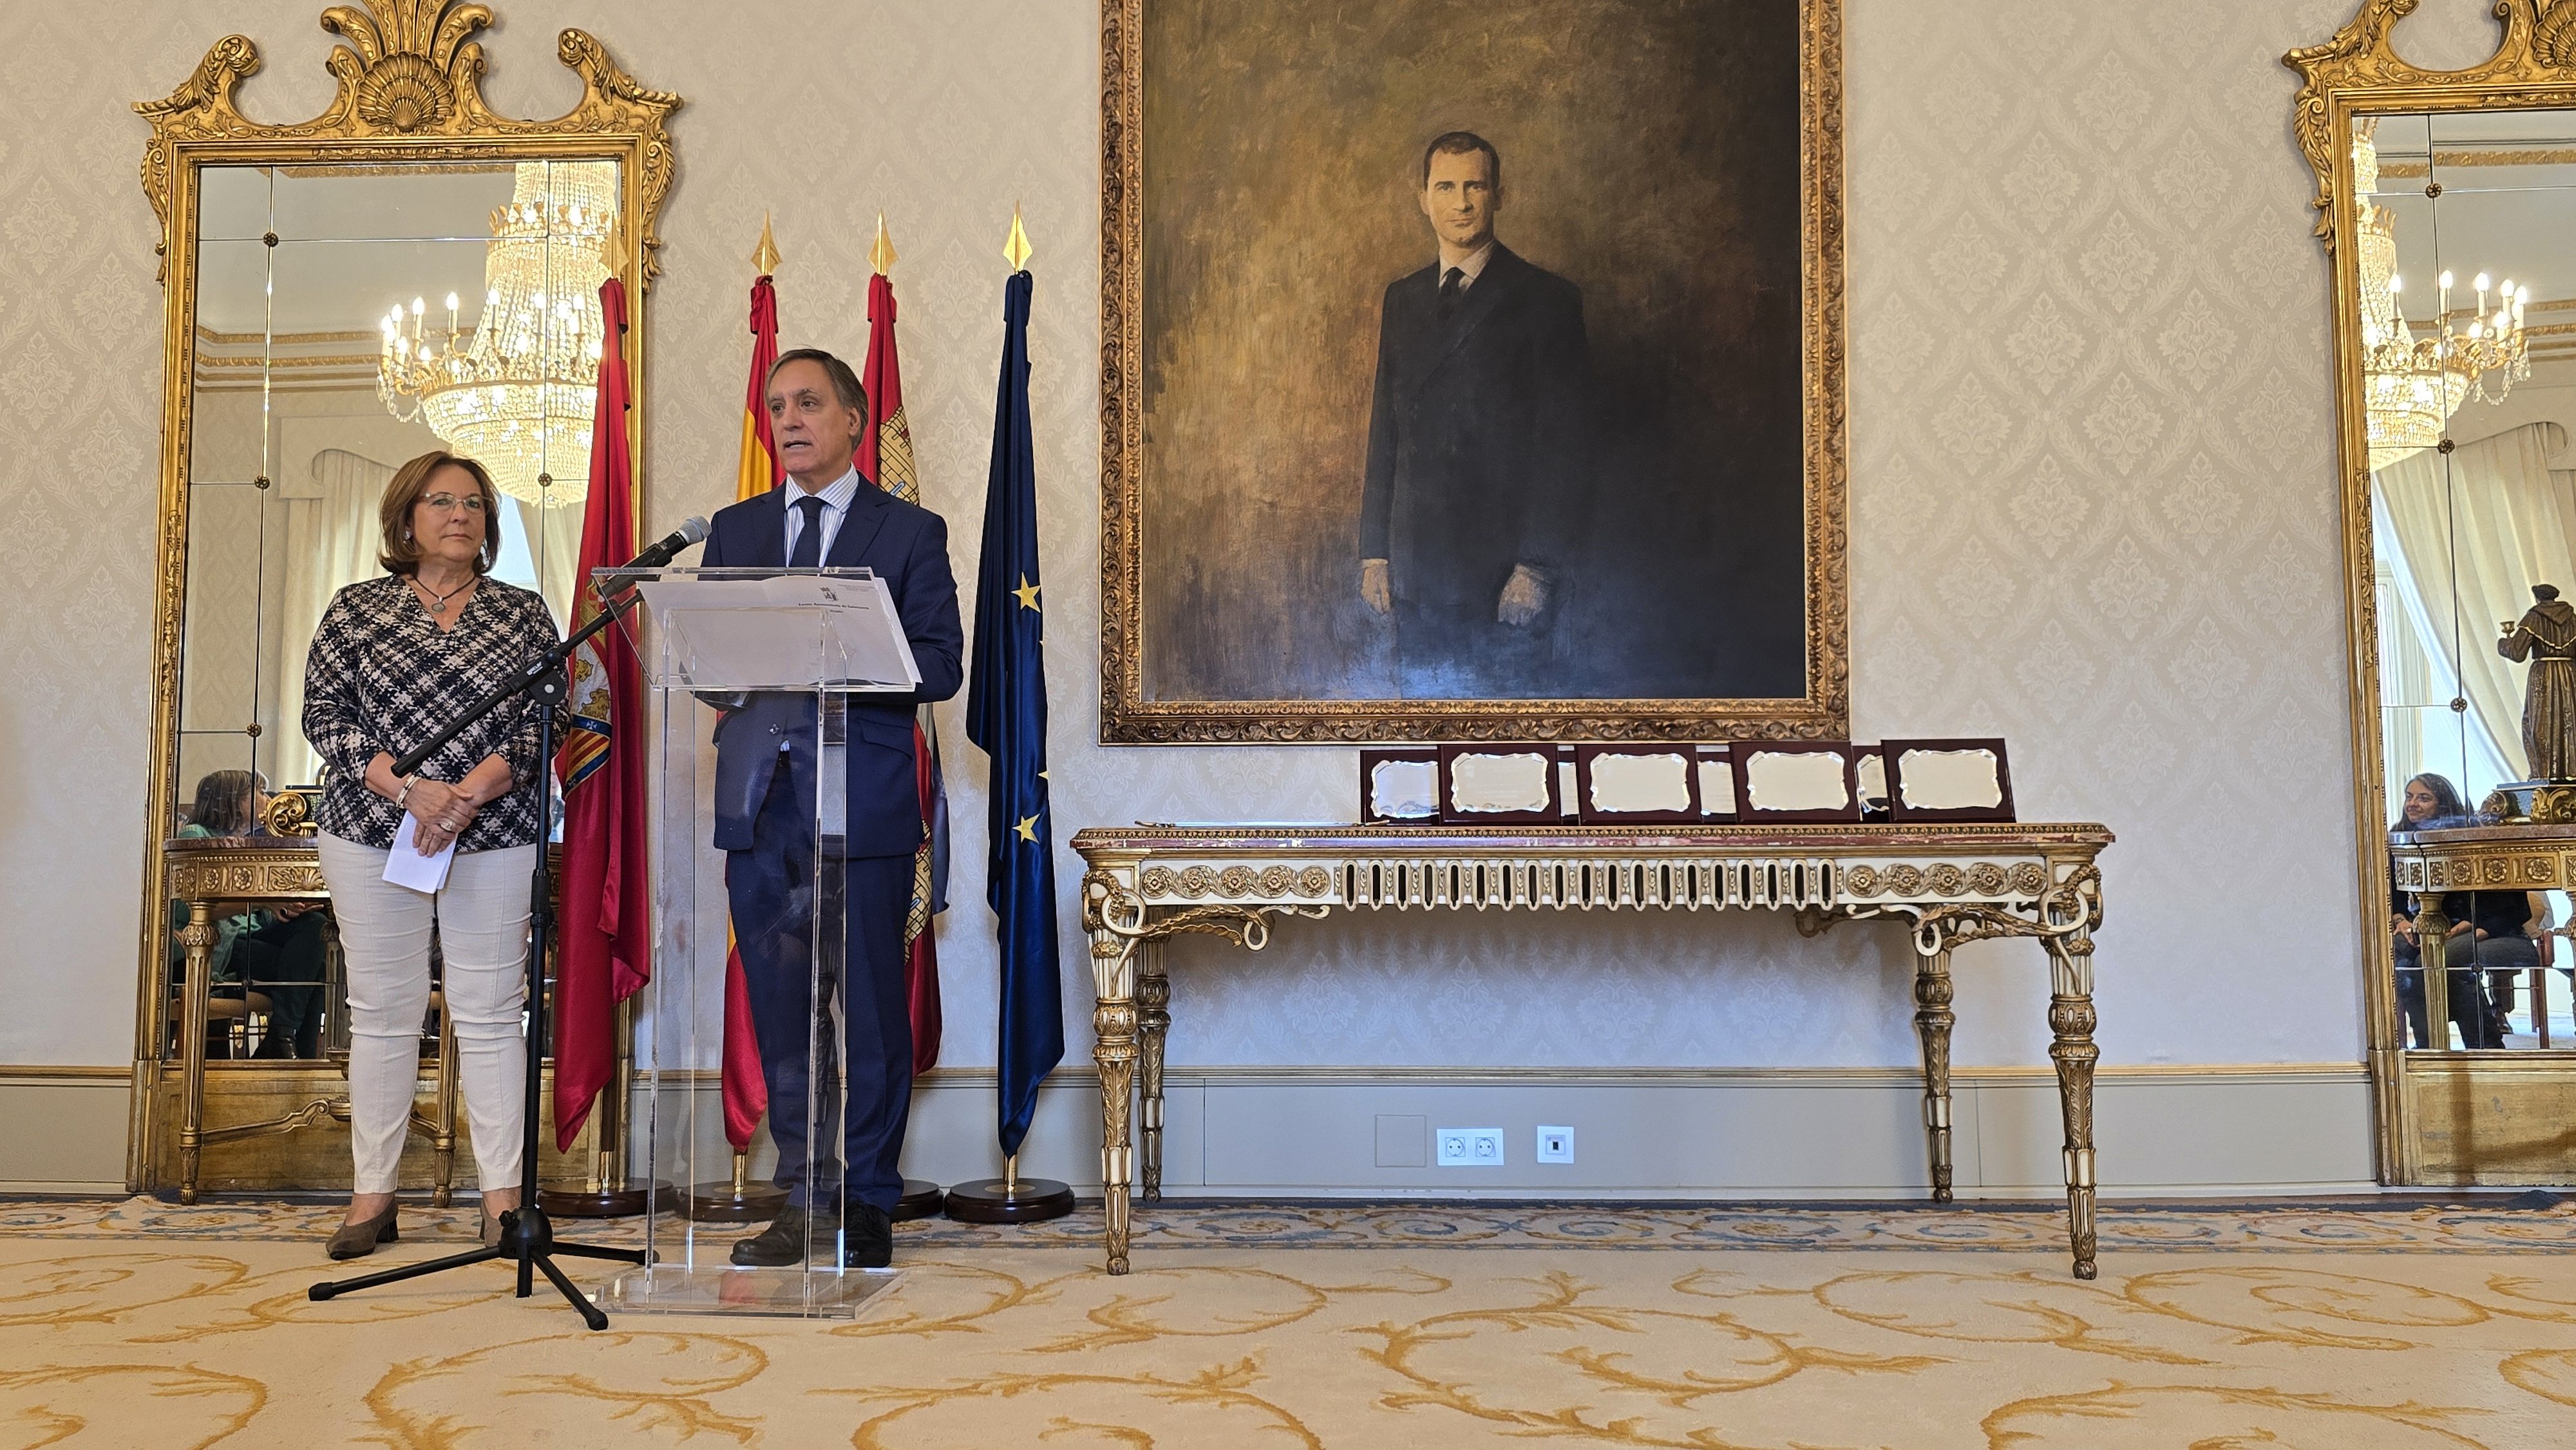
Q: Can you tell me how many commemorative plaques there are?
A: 8